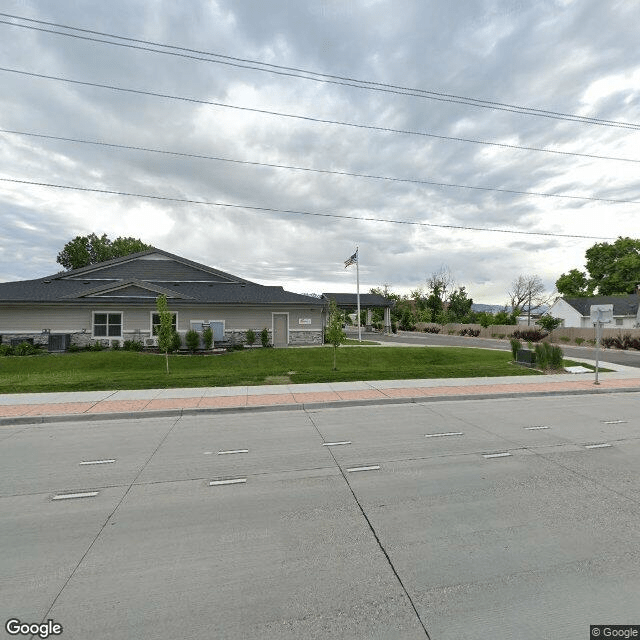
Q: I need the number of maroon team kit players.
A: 0